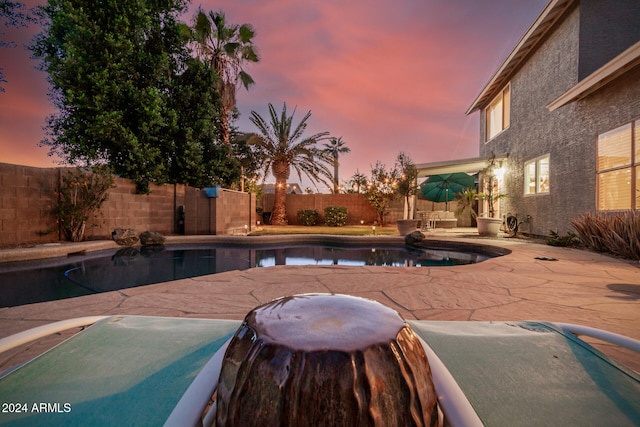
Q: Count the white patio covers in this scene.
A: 1